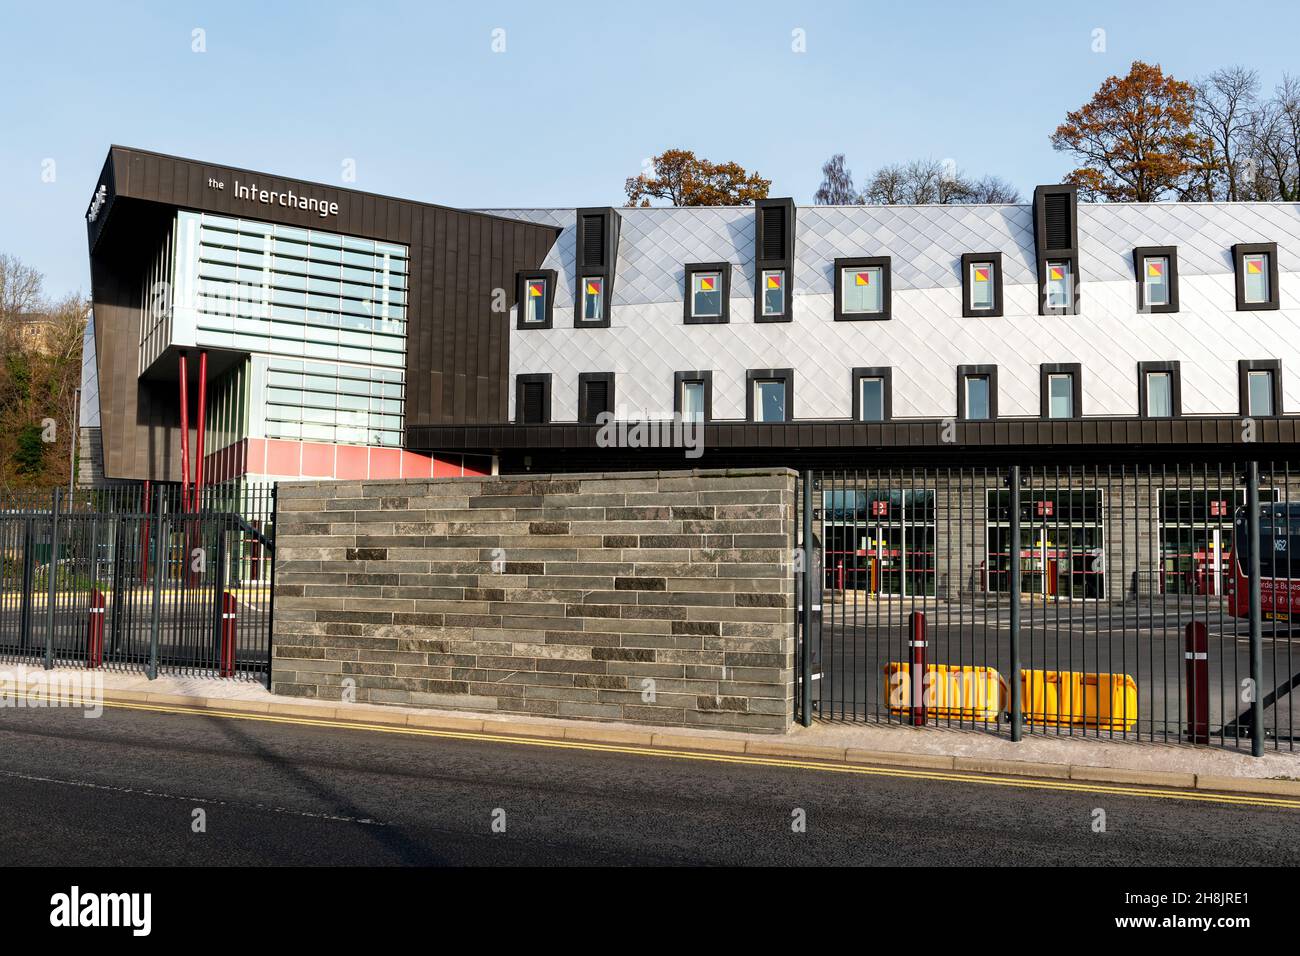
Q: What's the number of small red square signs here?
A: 3